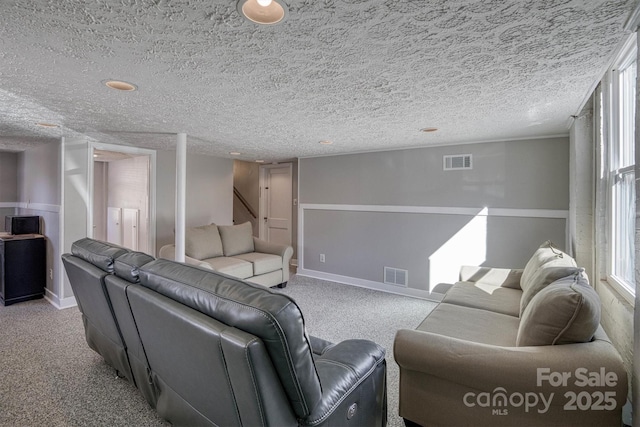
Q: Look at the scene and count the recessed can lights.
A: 7